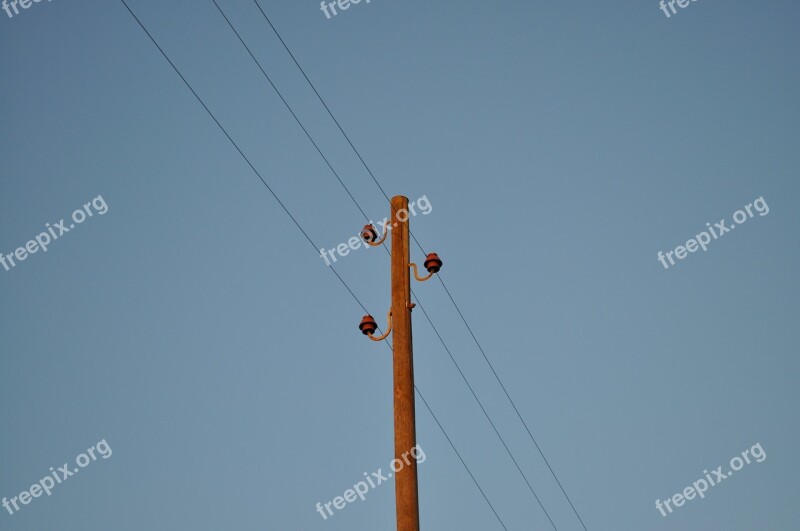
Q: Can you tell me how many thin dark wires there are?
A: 3